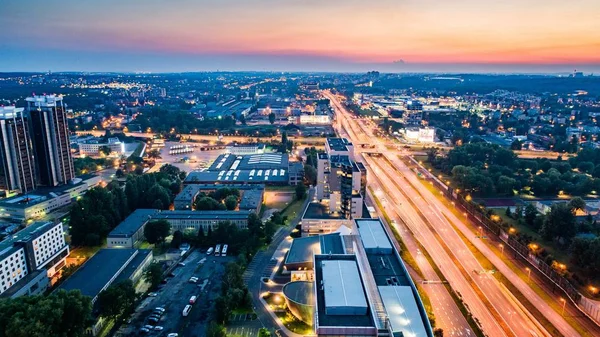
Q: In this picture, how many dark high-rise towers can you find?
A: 2